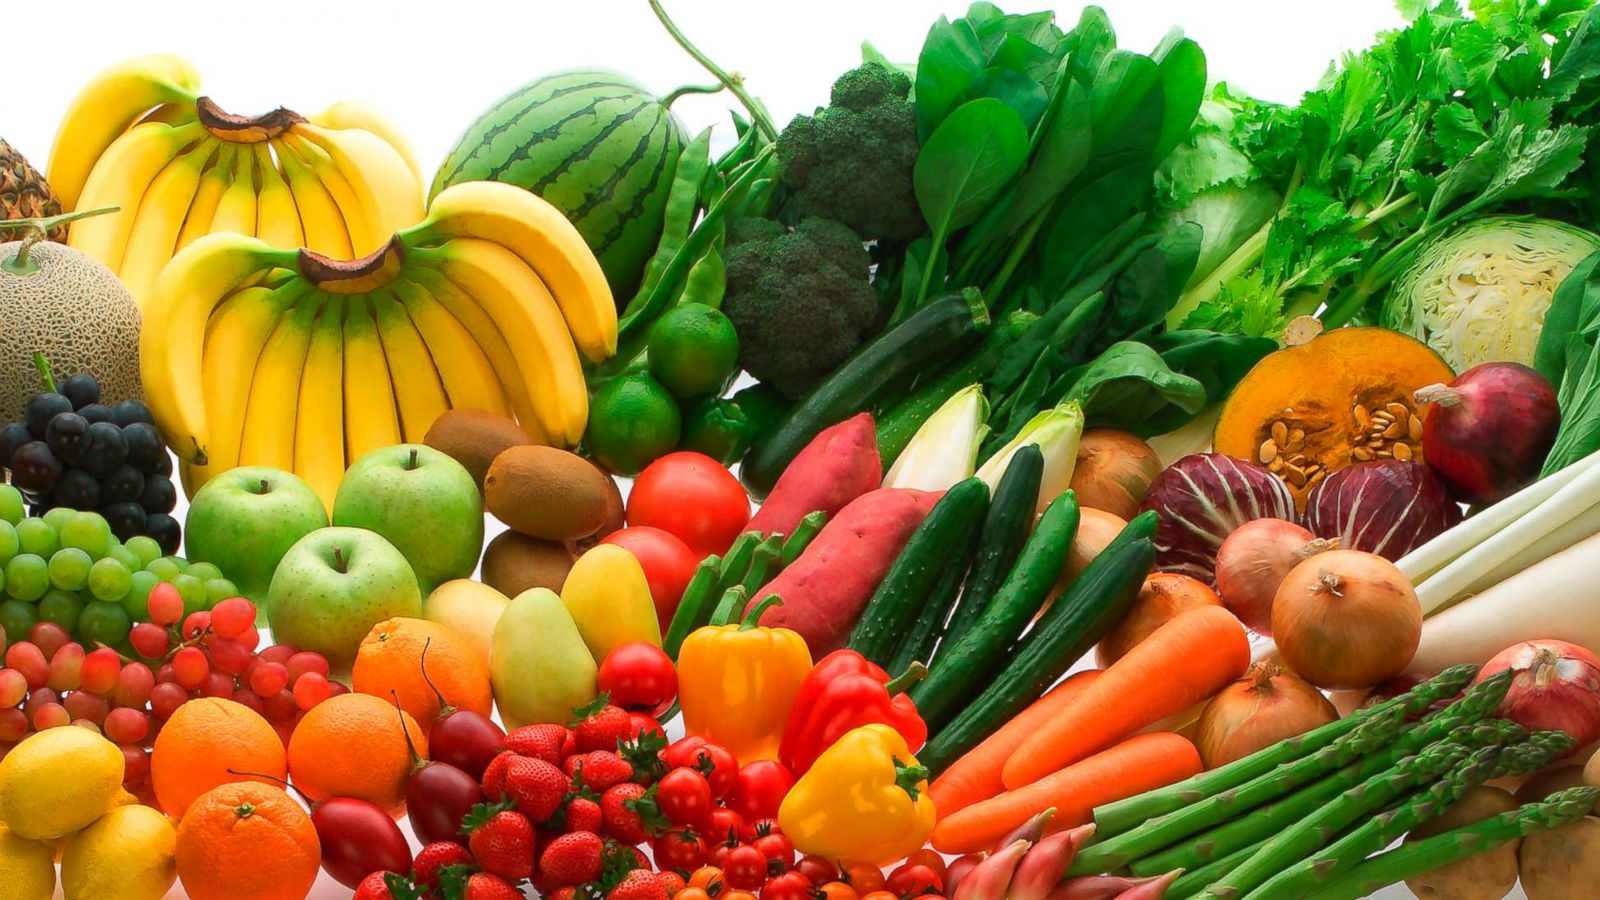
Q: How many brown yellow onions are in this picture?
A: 5